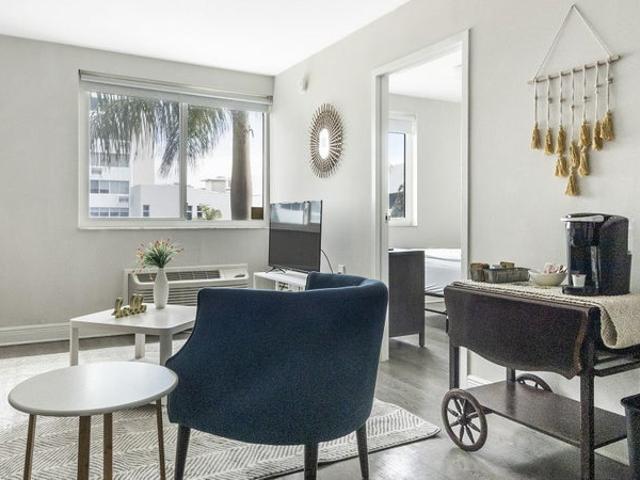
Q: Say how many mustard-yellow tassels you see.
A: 10